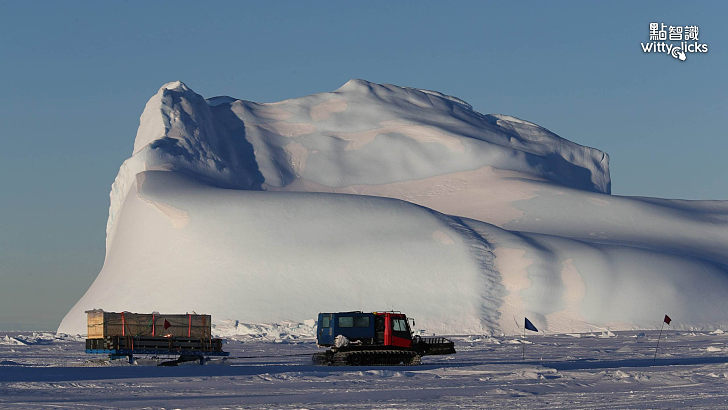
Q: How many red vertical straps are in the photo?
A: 3